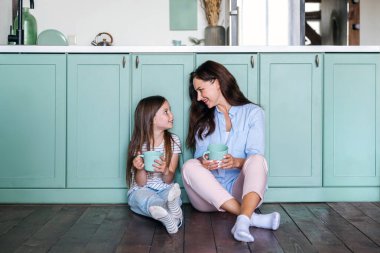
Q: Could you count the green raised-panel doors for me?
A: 6